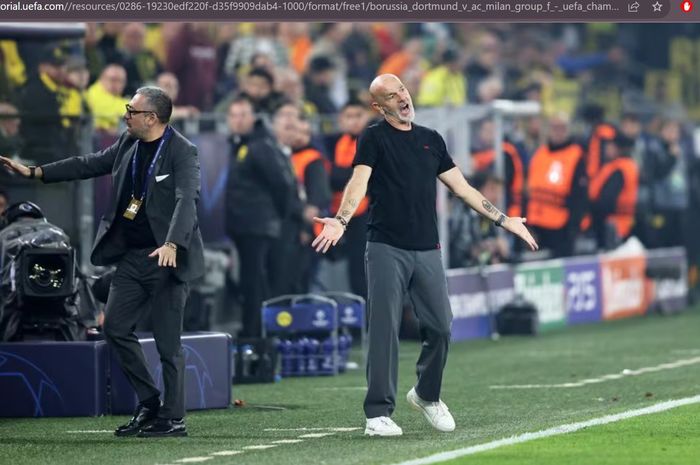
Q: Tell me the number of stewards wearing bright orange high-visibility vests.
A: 6